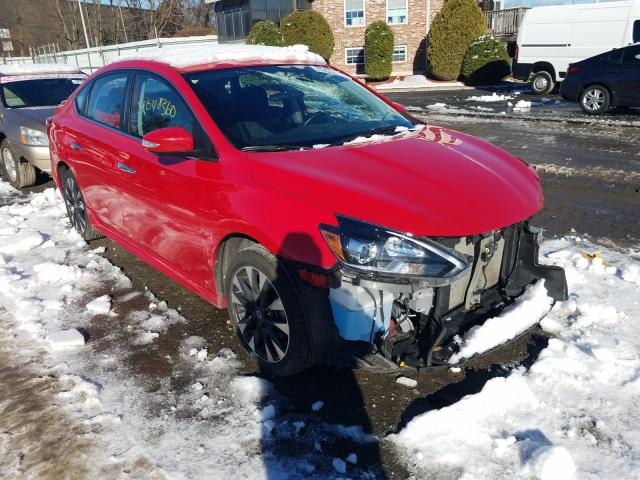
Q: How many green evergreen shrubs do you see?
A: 5